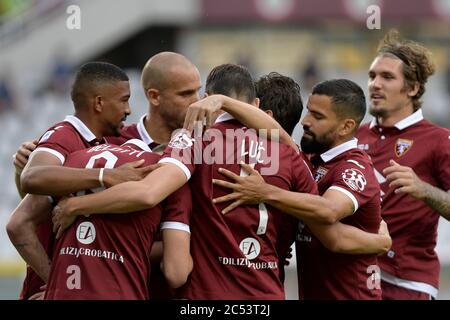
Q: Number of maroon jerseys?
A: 7